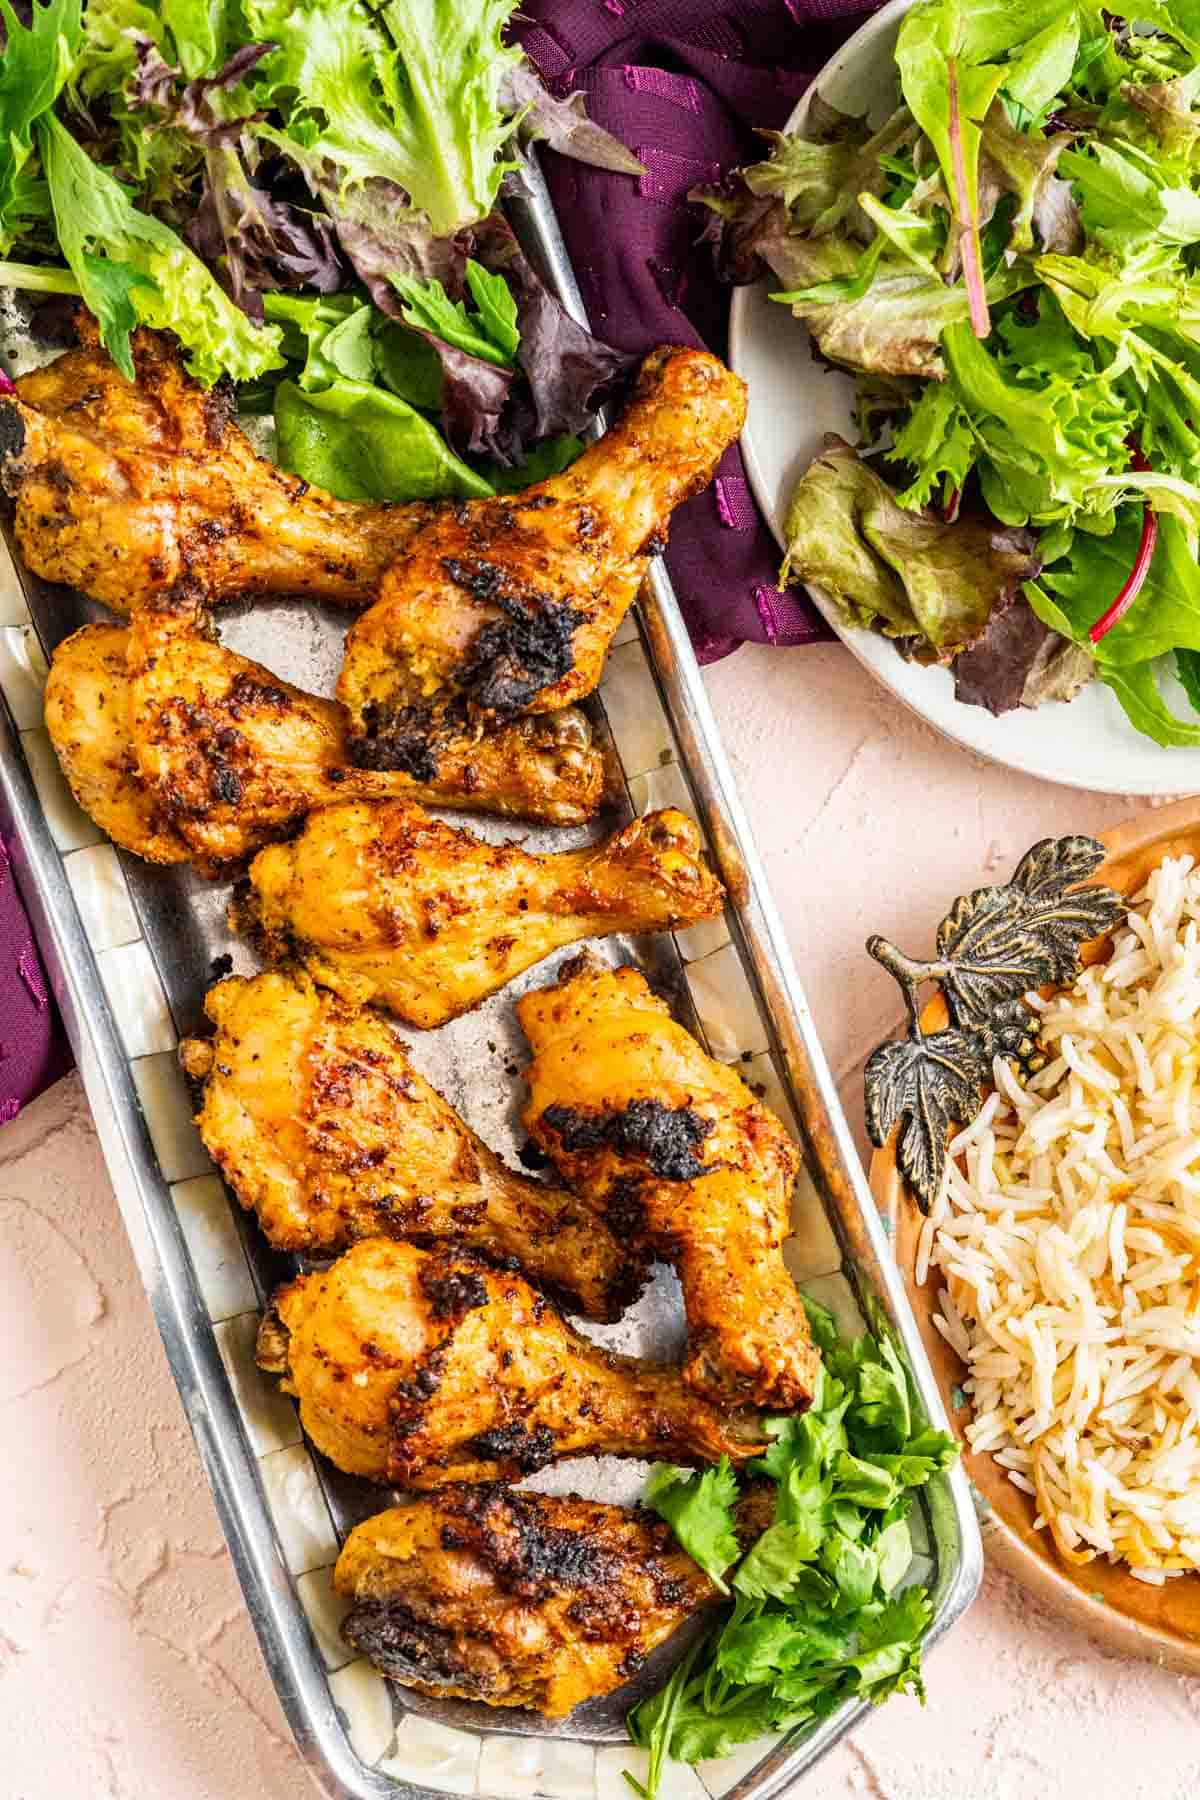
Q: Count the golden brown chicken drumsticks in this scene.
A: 8